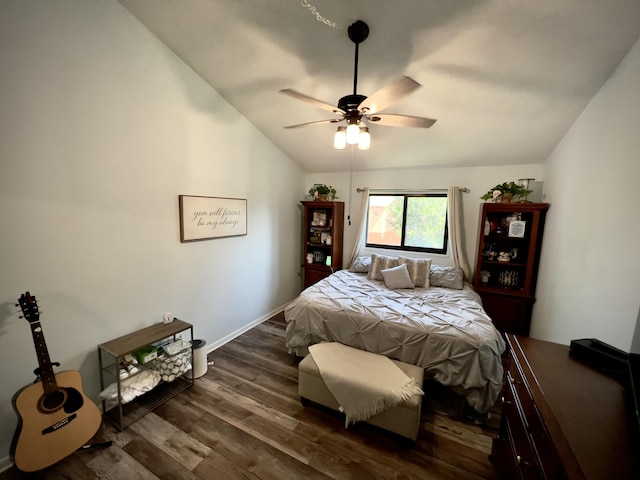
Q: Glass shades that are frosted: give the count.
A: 3